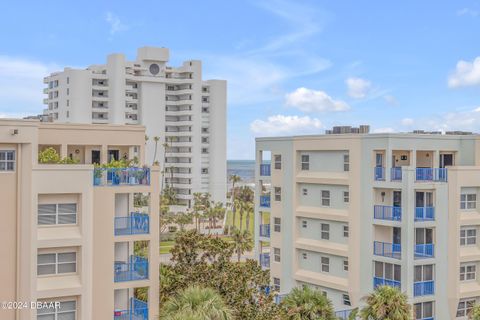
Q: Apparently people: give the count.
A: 0